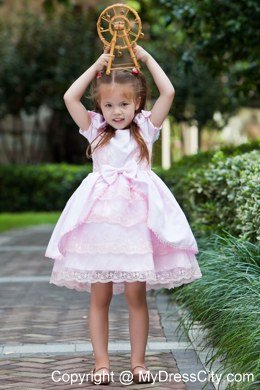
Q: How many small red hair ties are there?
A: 2